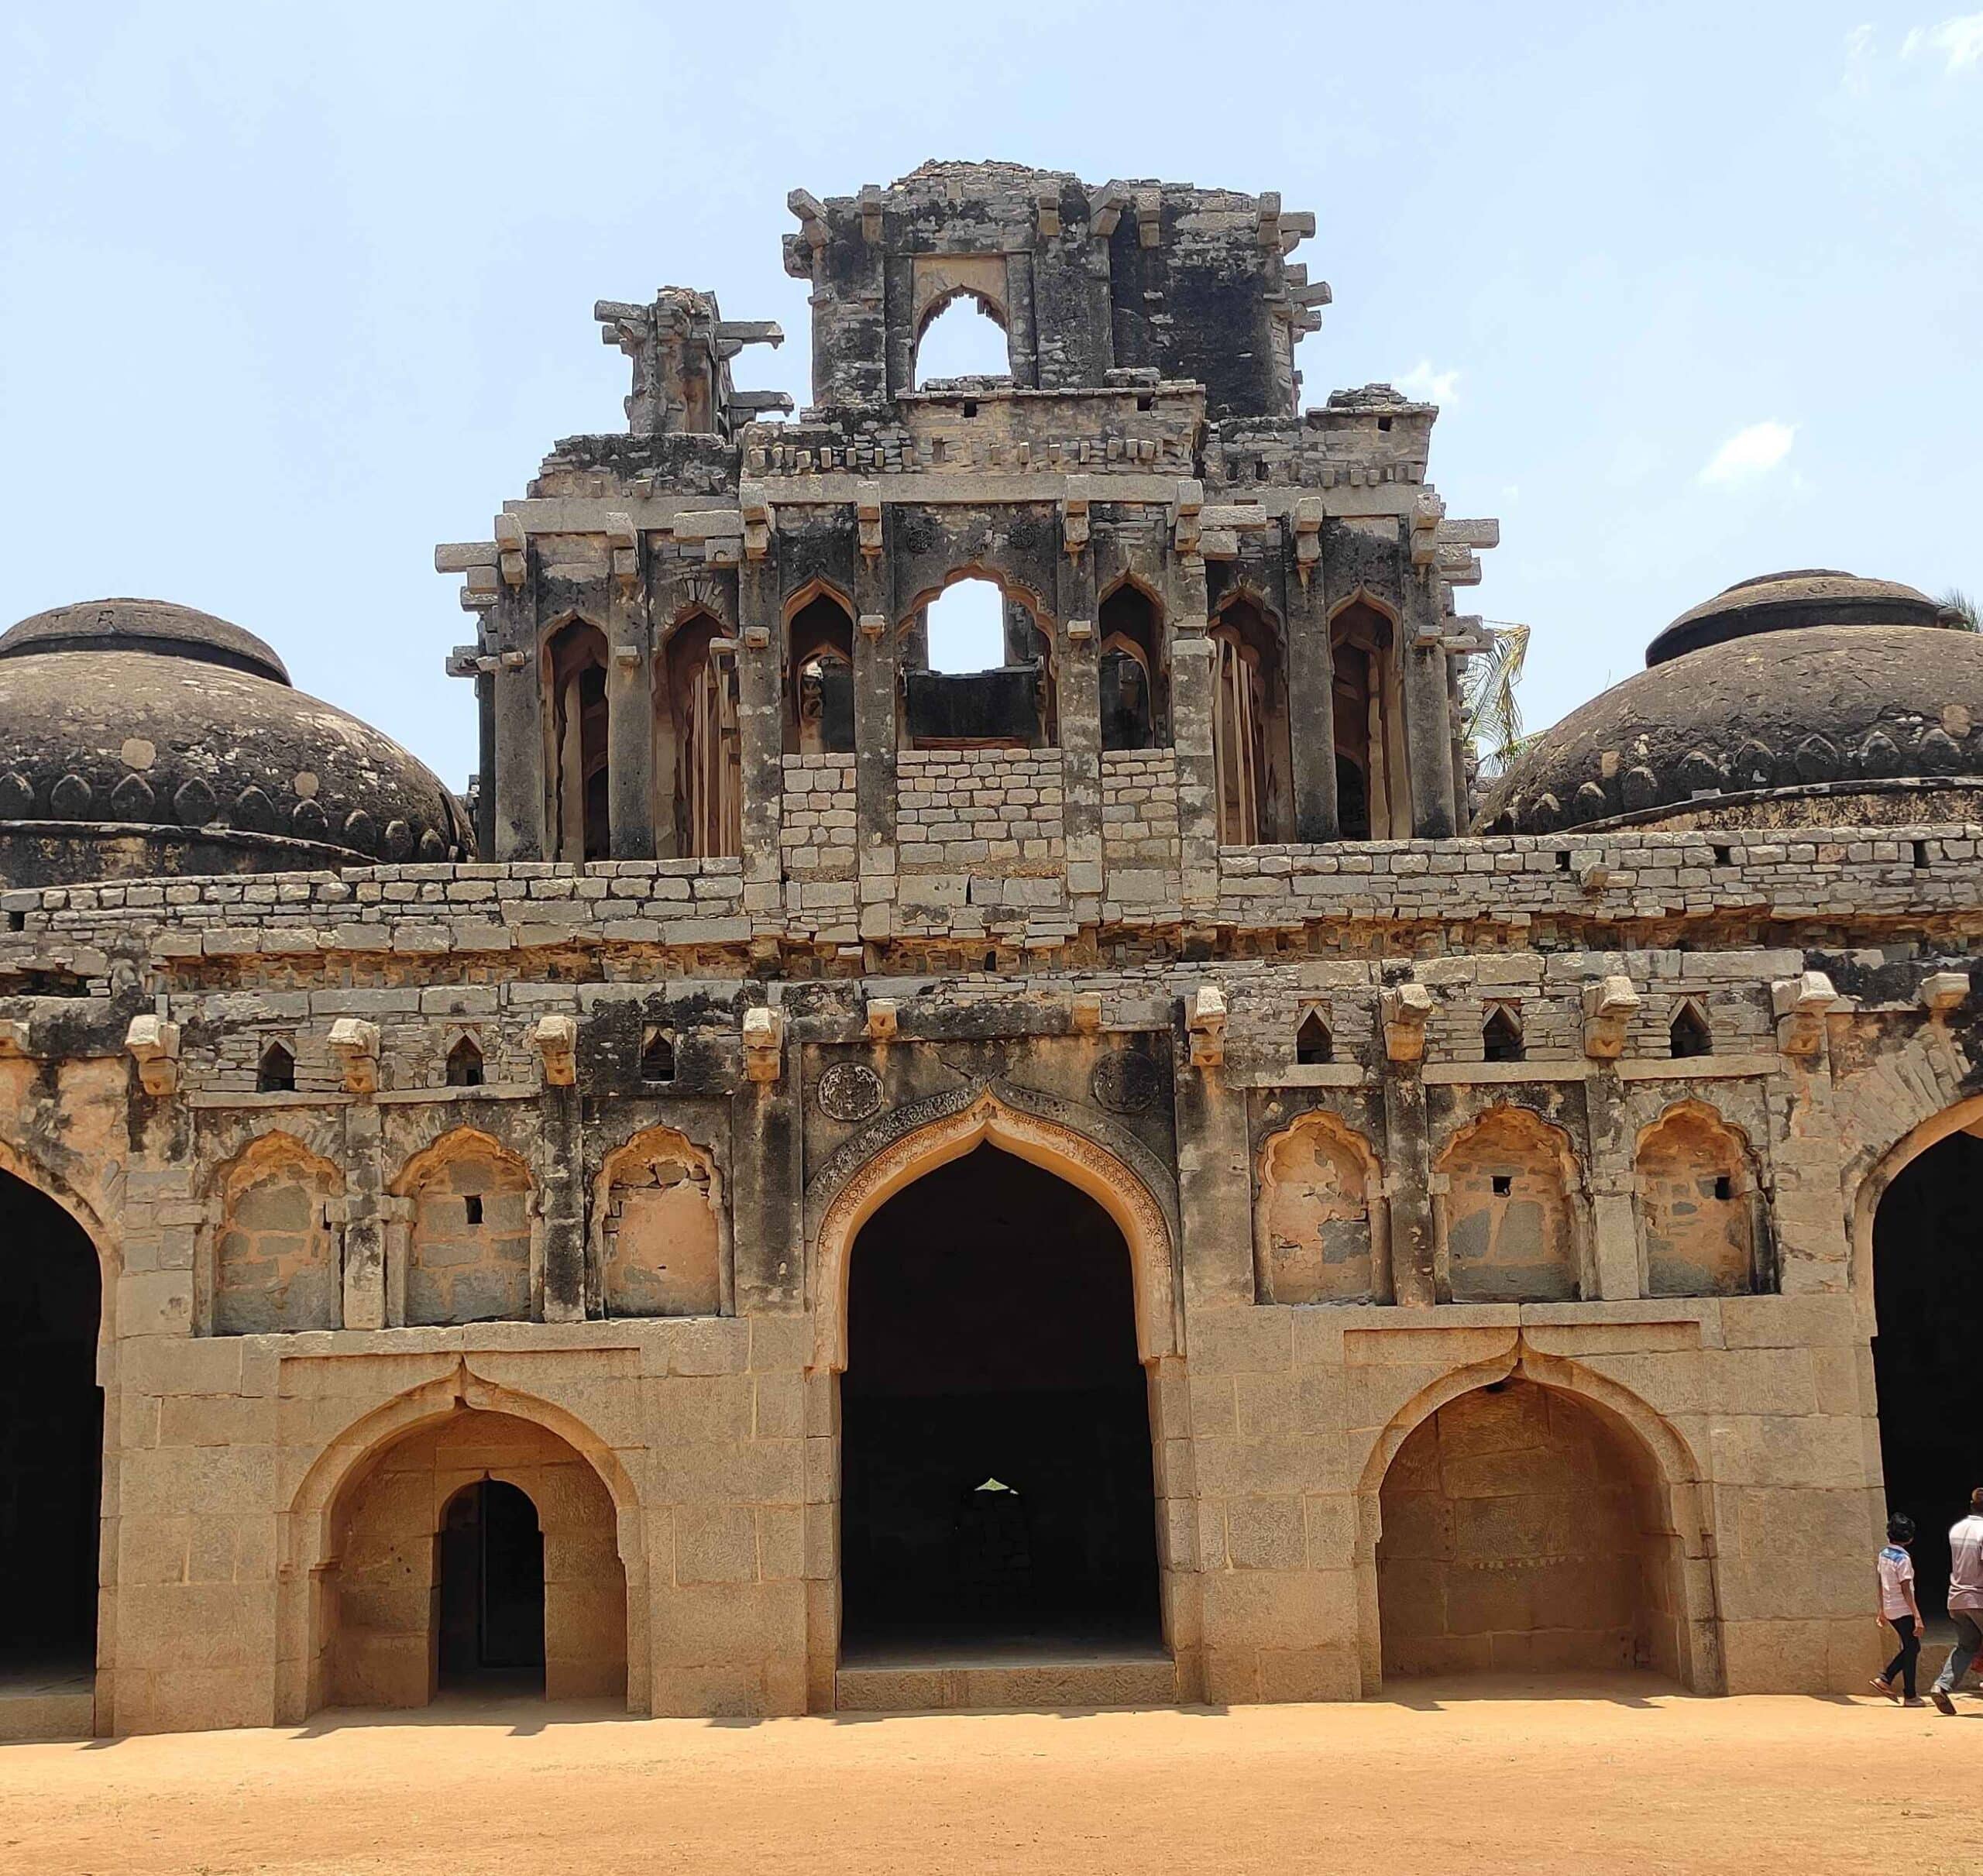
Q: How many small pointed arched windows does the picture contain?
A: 6